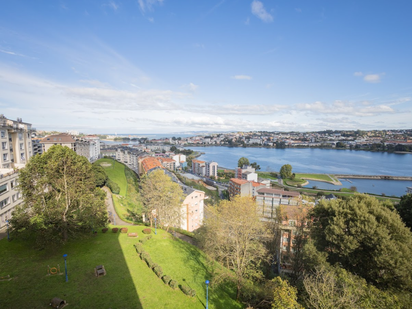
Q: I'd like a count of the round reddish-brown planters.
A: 4